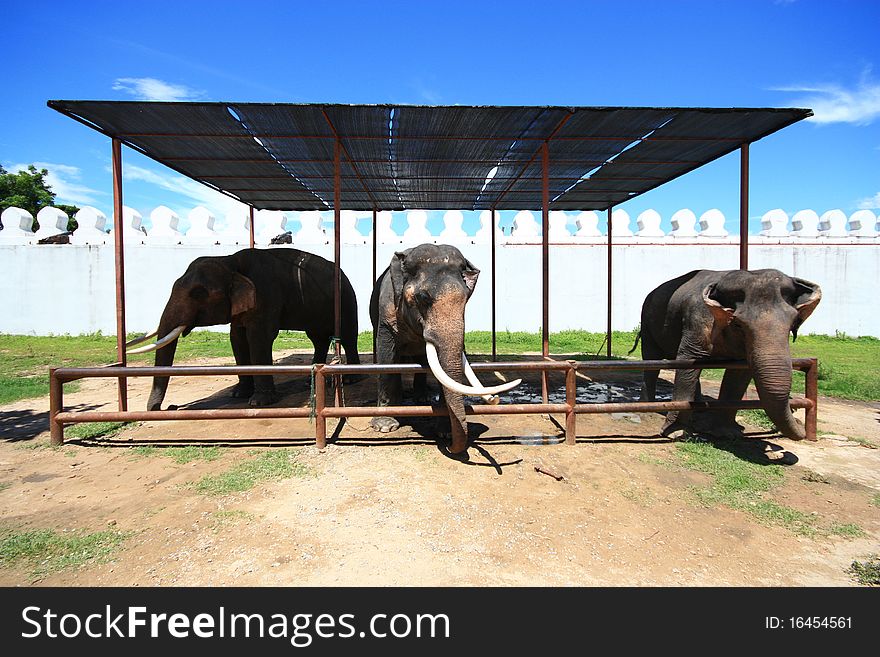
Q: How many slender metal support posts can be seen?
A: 8